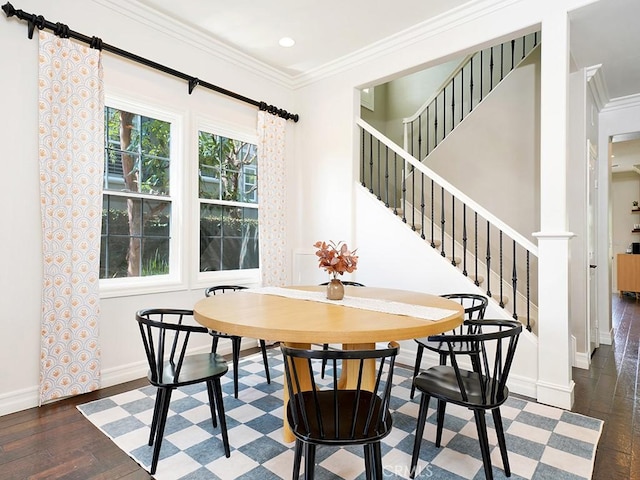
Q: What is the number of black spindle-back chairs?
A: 6